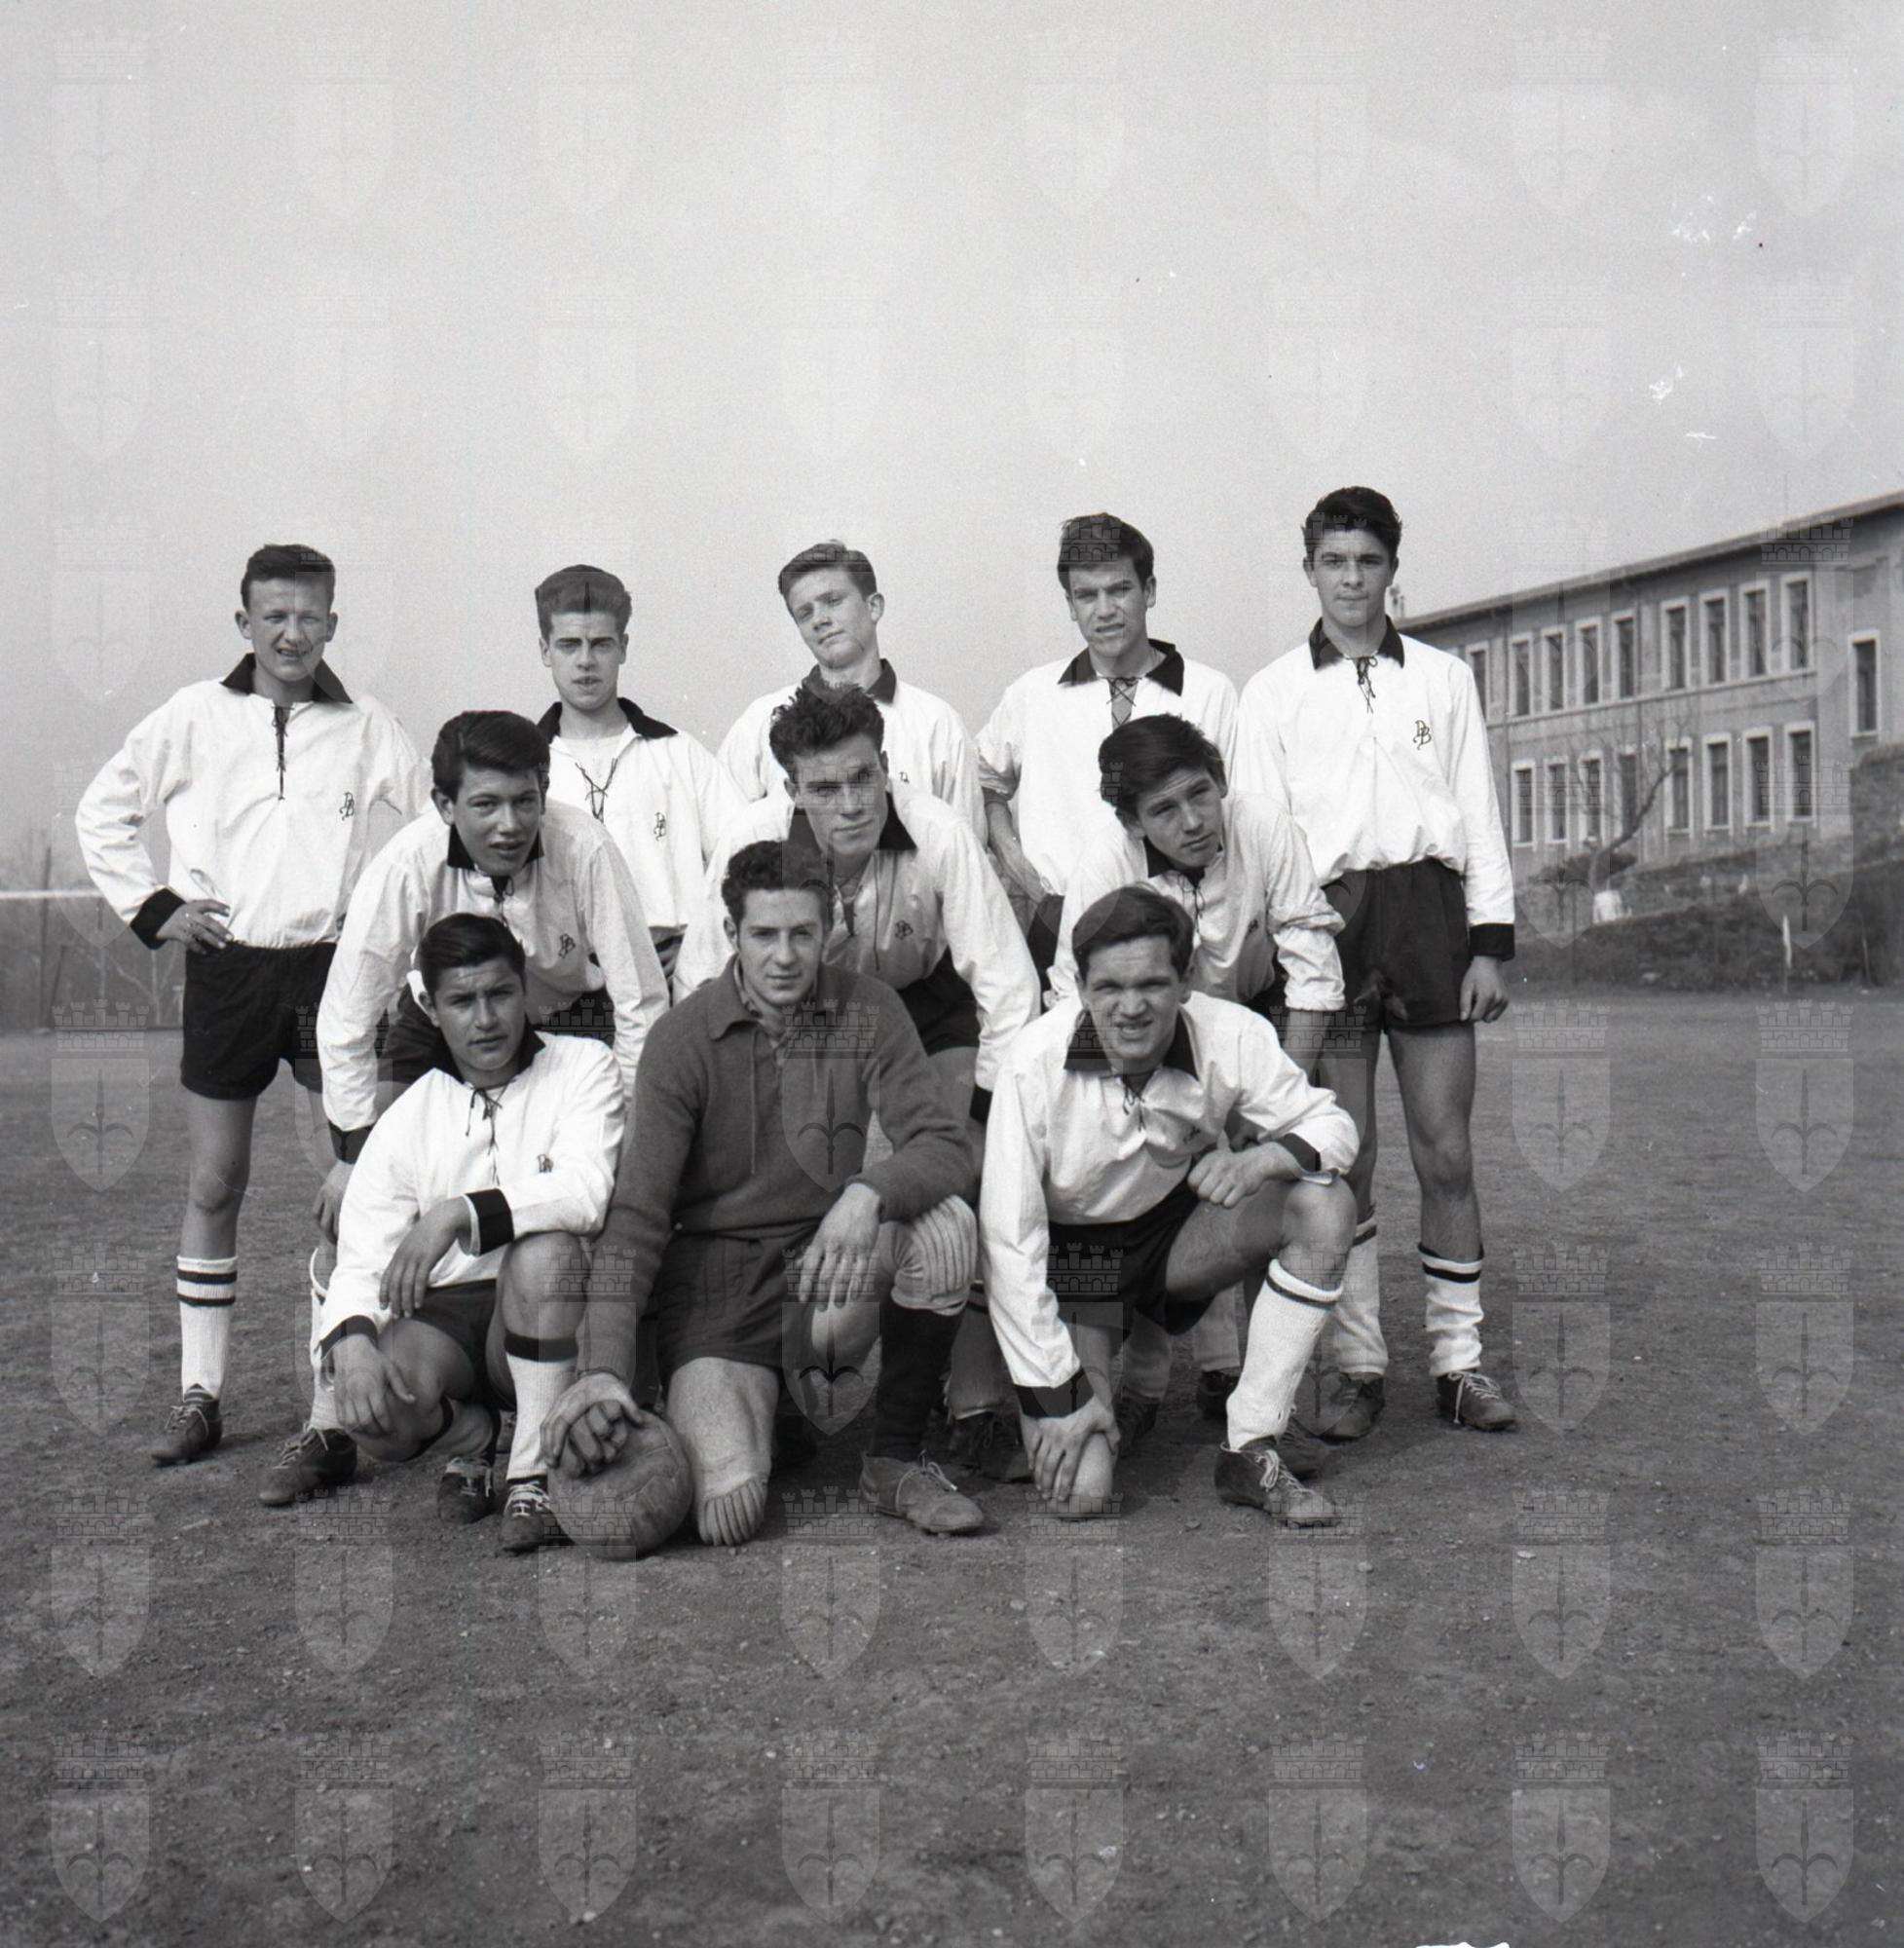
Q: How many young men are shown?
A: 11